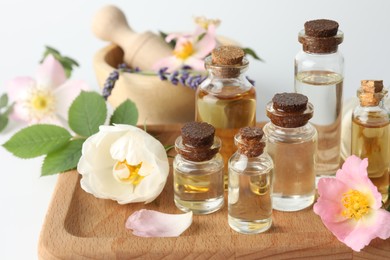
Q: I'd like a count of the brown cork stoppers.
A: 6